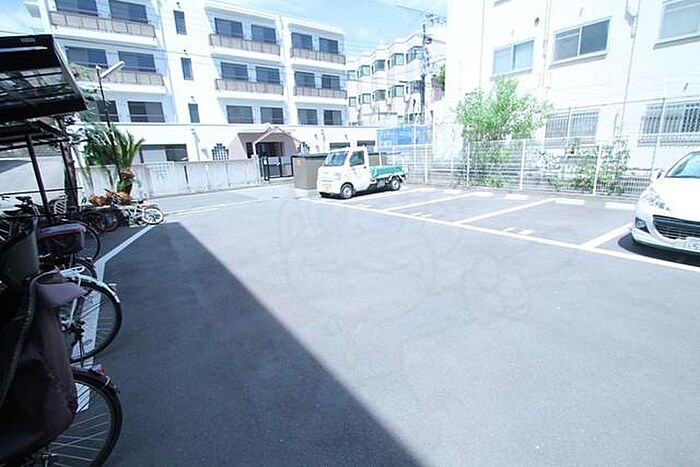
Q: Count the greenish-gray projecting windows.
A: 10